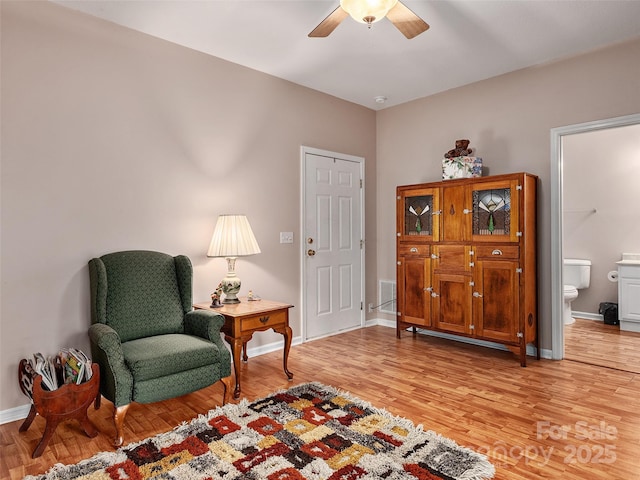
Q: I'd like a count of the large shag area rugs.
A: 1